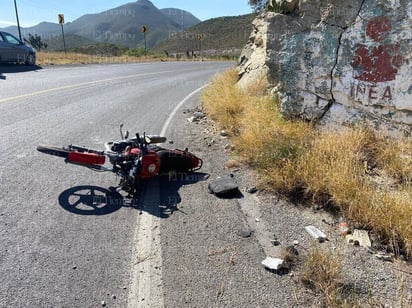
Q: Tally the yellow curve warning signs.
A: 3